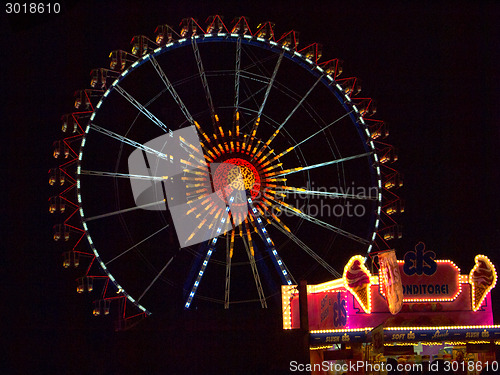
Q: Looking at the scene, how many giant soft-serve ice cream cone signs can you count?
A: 2